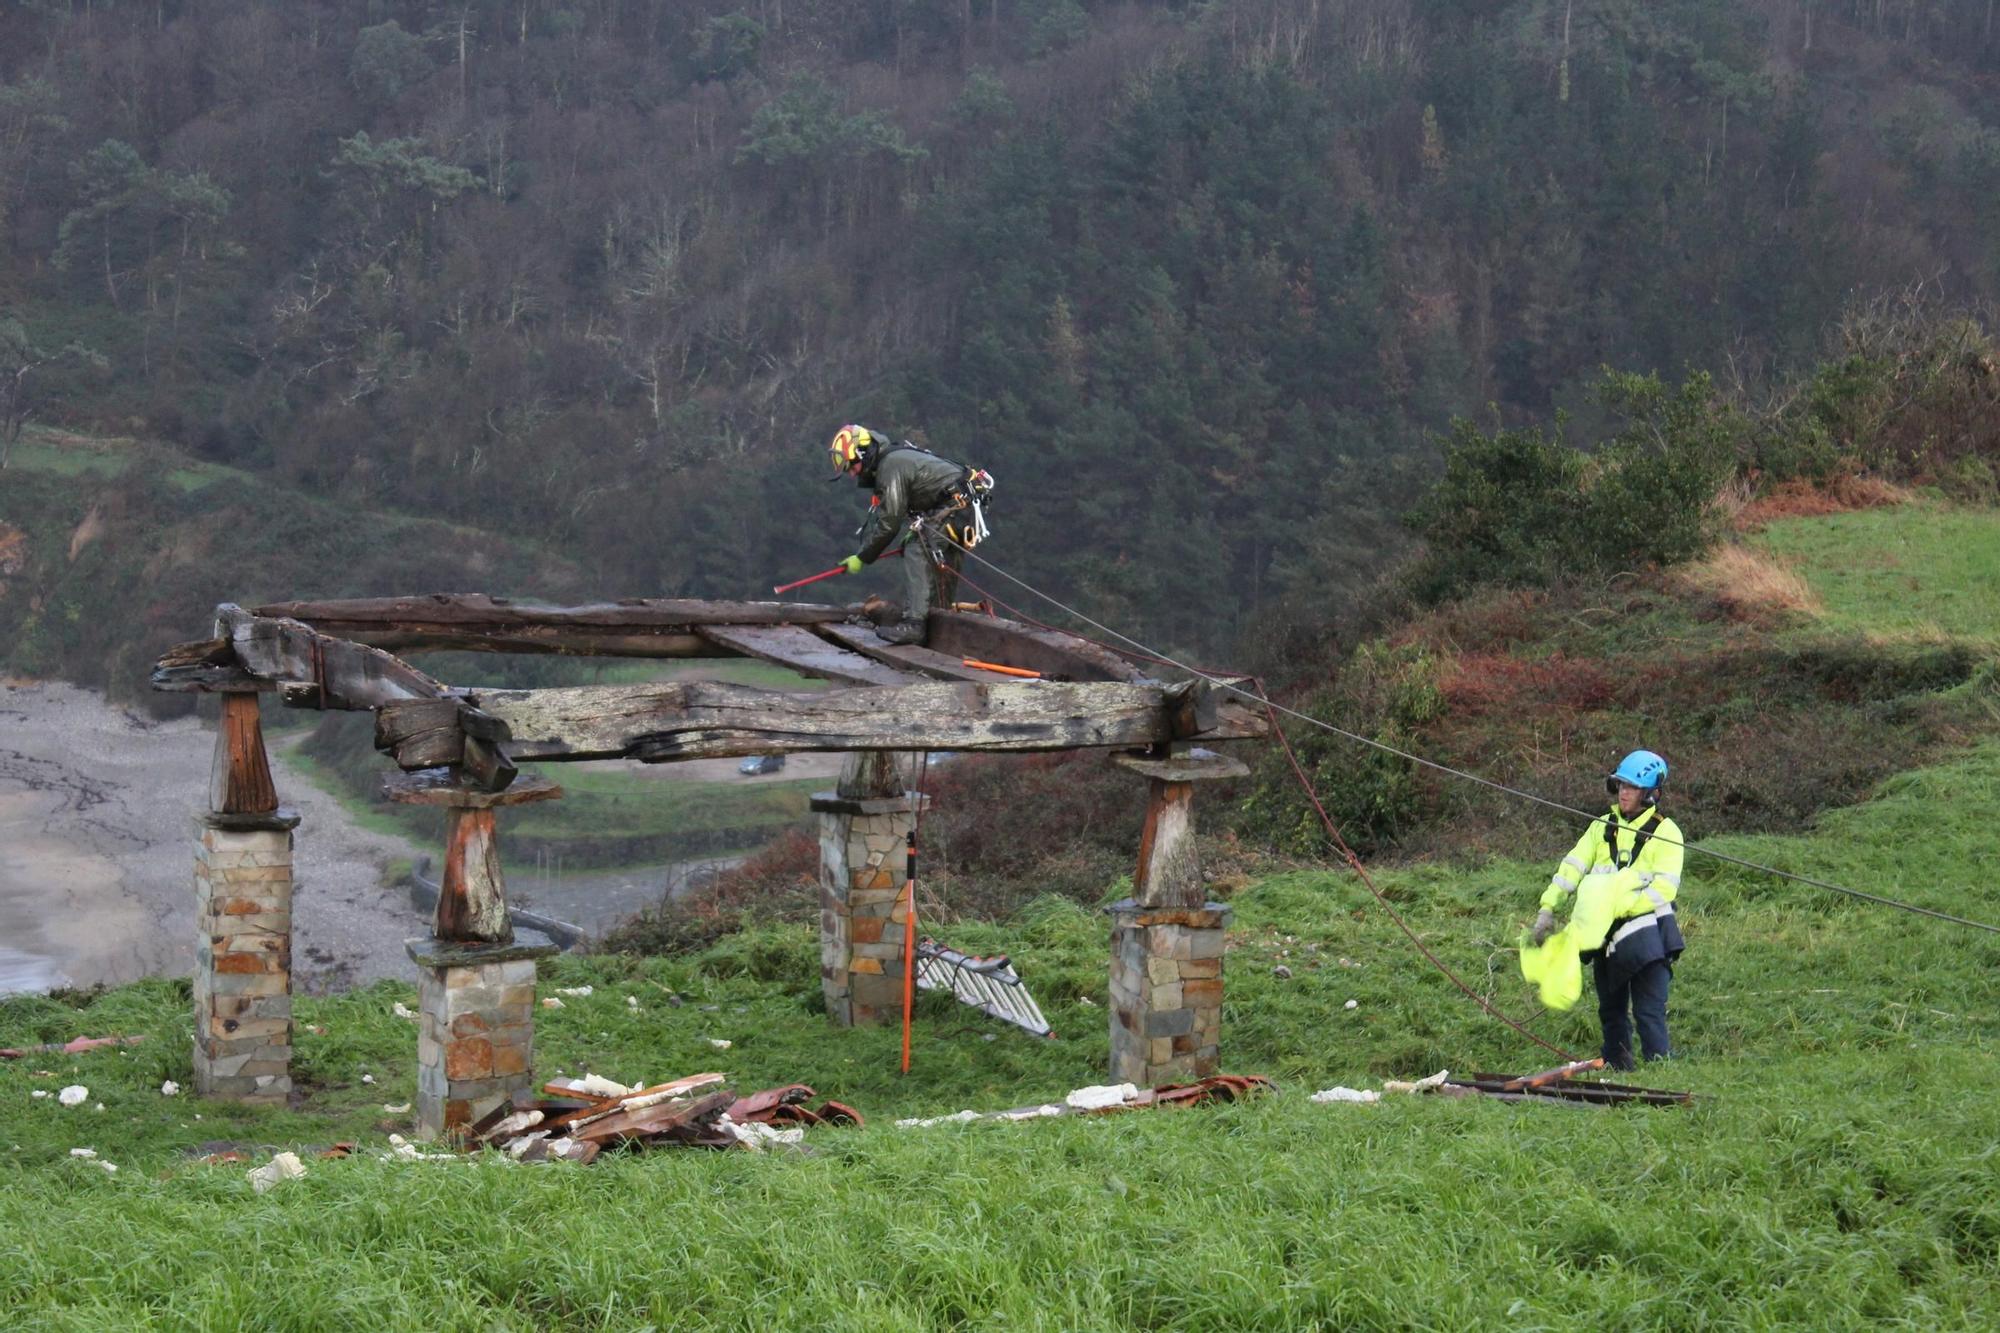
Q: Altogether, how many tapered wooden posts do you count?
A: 4